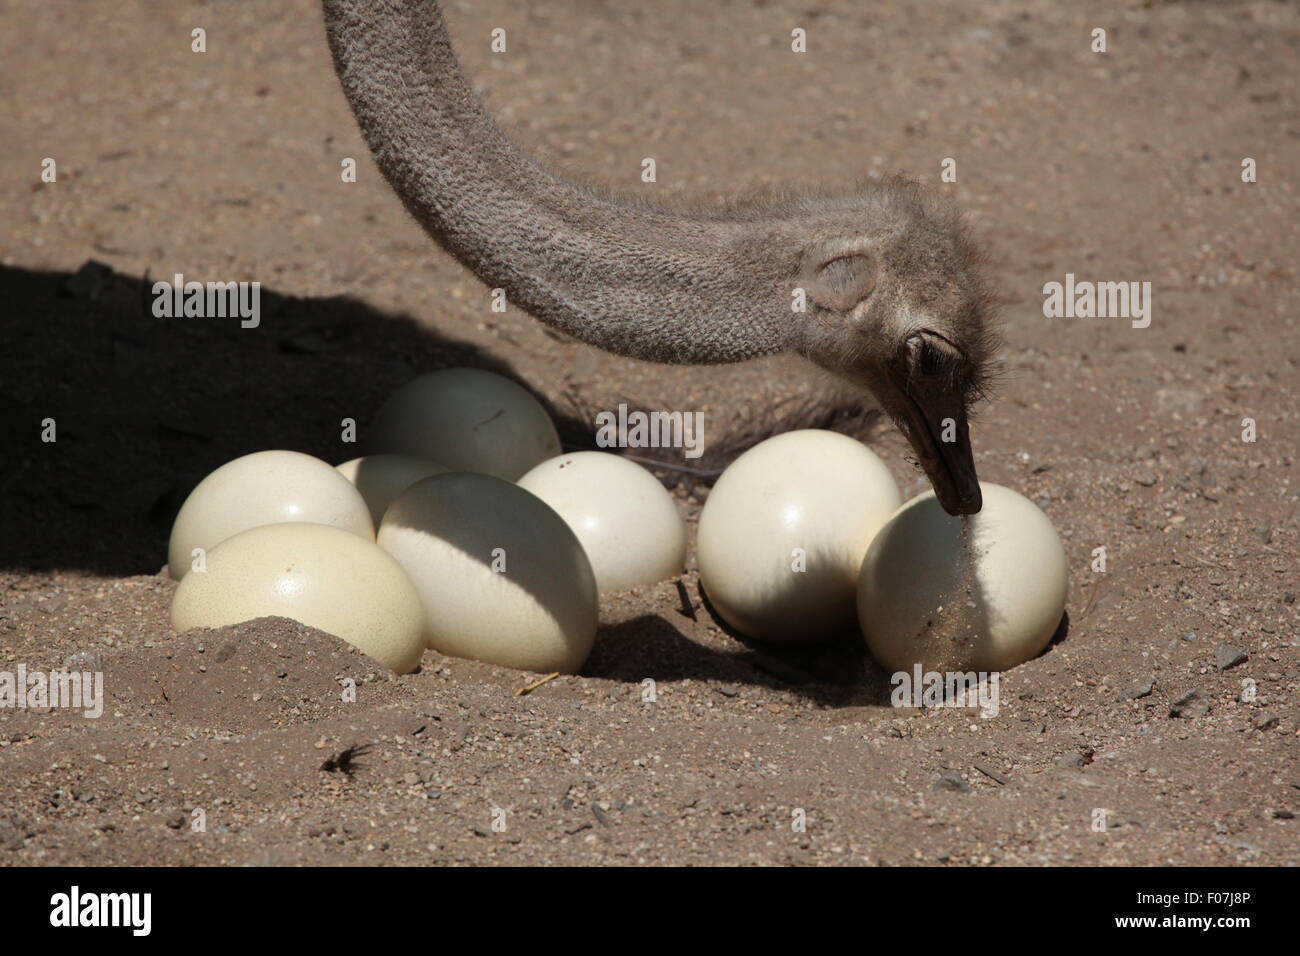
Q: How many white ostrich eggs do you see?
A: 8